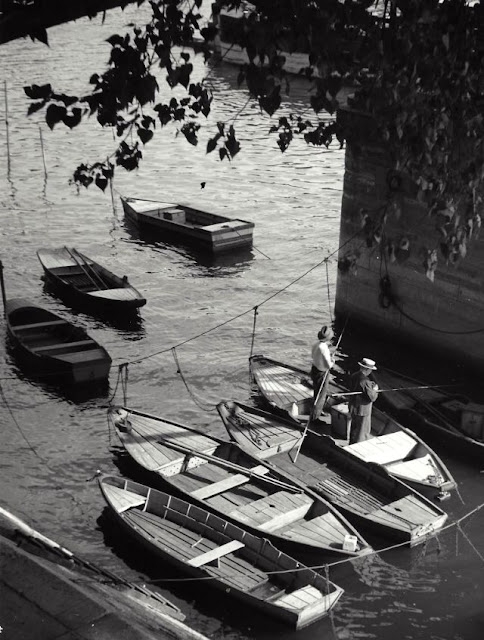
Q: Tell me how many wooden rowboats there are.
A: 8